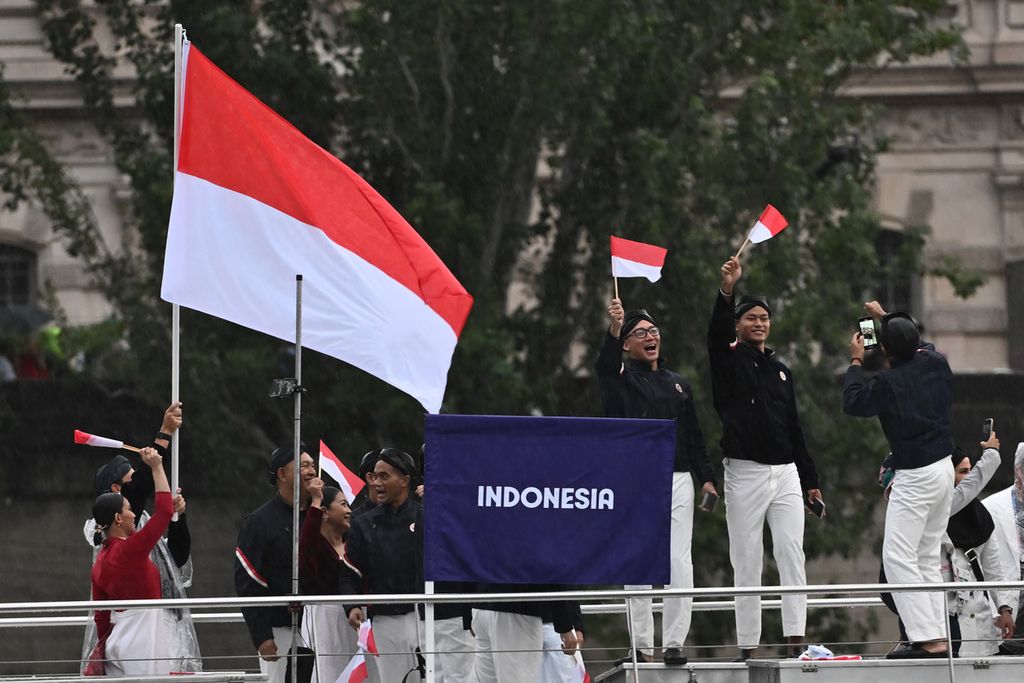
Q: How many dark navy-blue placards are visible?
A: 1